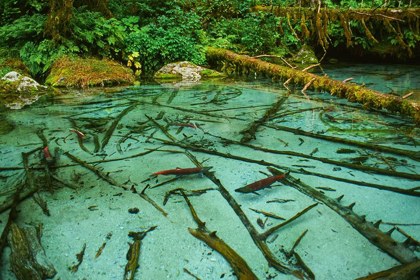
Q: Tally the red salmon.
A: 5